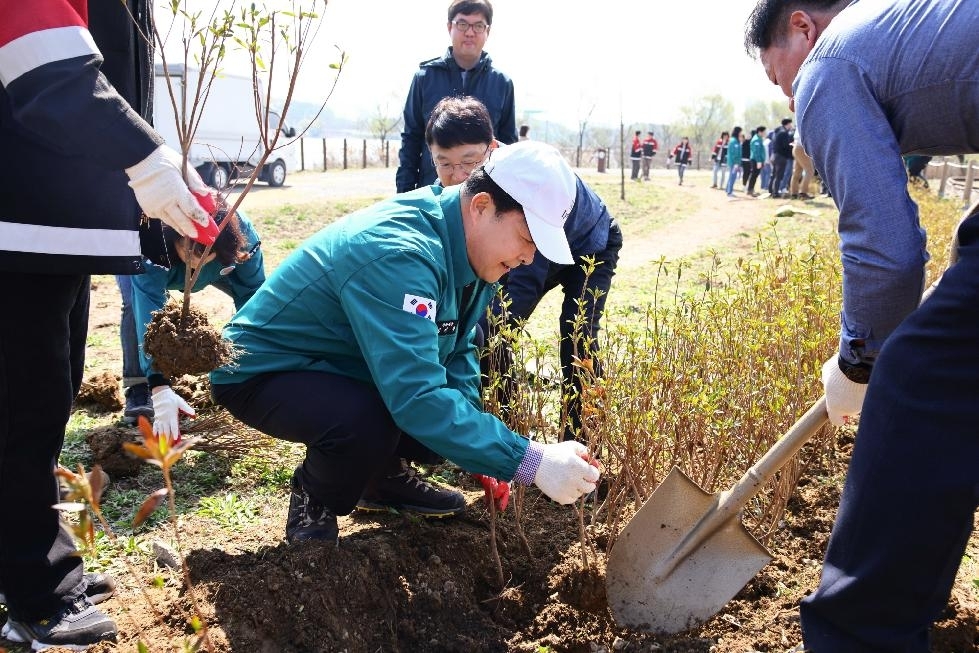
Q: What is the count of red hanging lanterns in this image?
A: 0